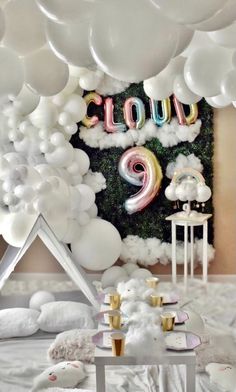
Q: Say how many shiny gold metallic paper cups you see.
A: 6